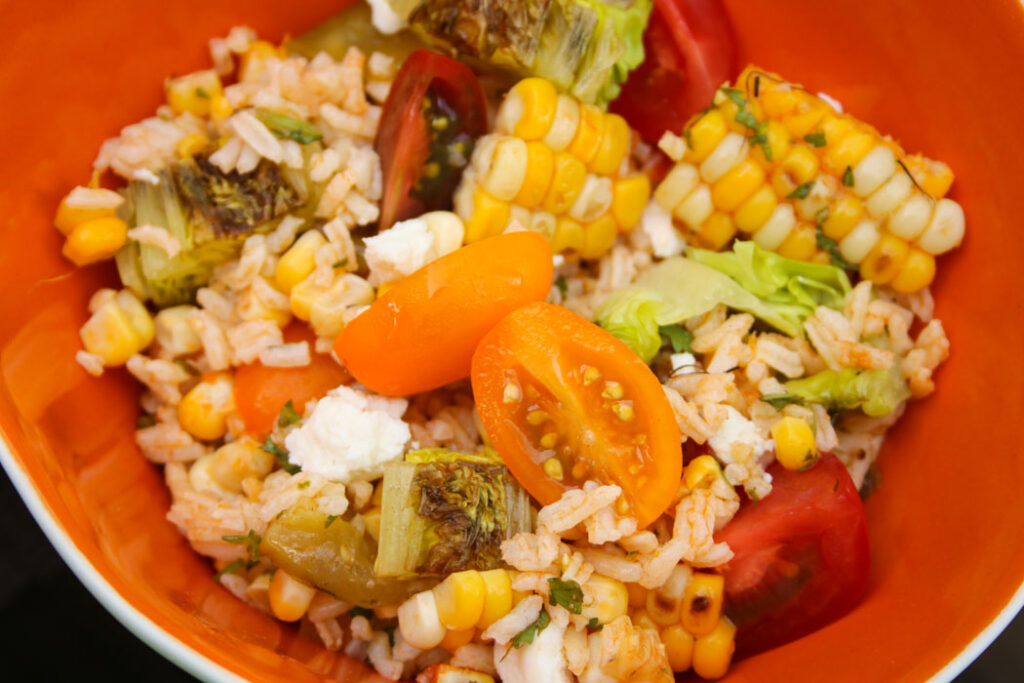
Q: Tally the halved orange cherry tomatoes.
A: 2